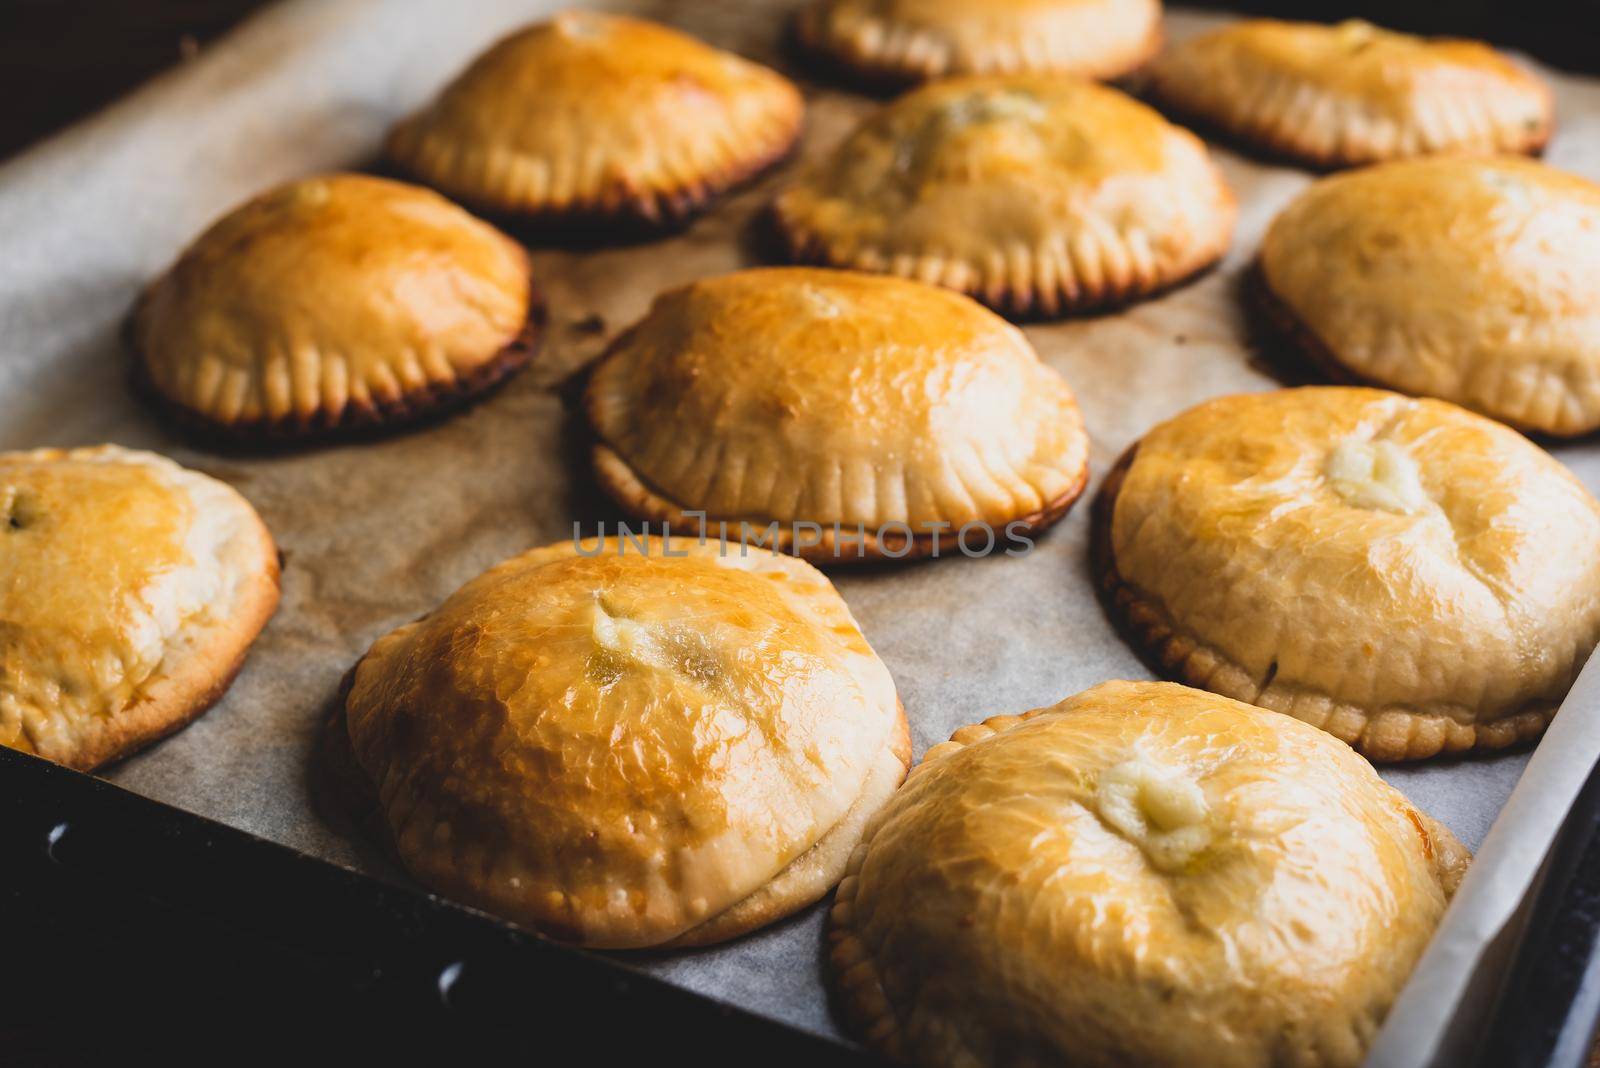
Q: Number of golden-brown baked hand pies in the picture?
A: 11